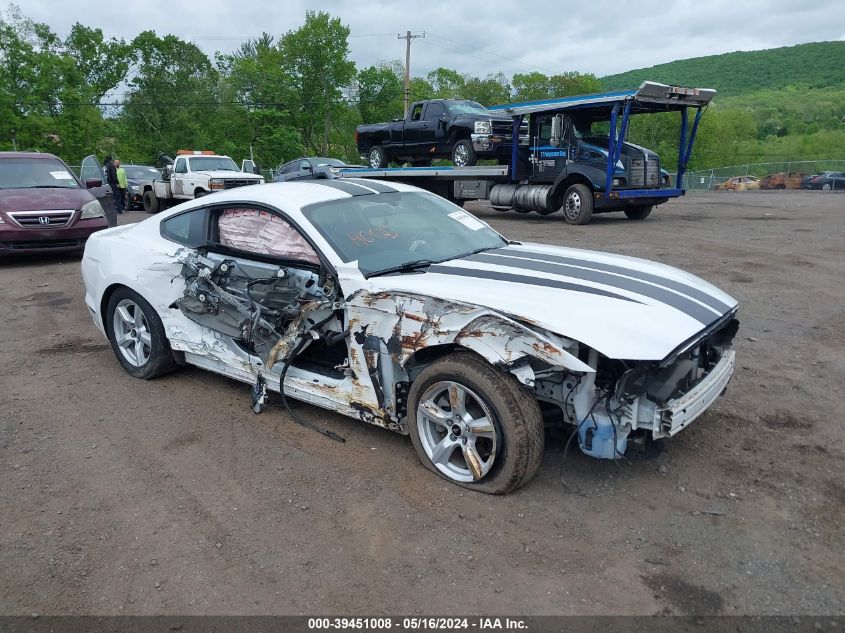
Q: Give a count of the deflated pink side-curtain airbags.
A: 1